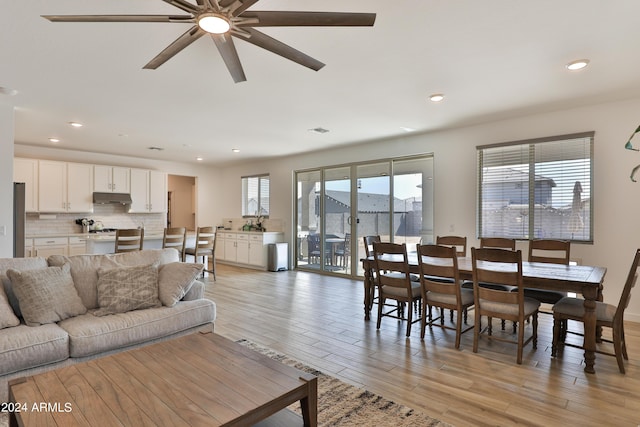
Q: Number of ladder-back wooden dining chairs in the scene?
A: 8